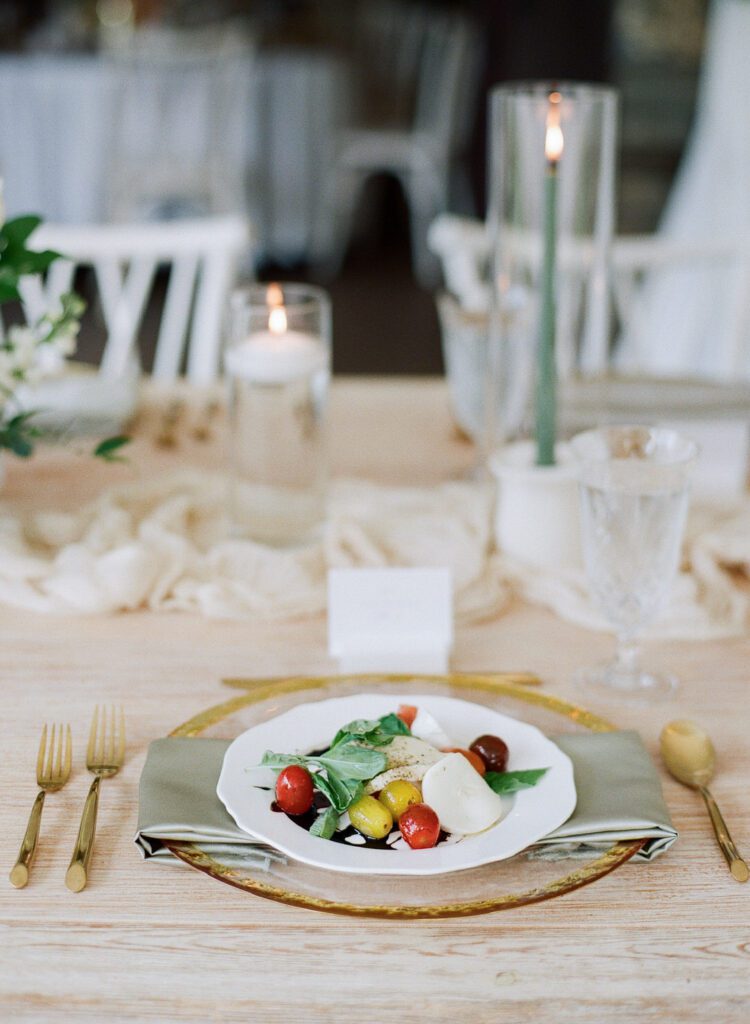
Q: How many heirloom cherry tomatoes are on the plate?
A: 5